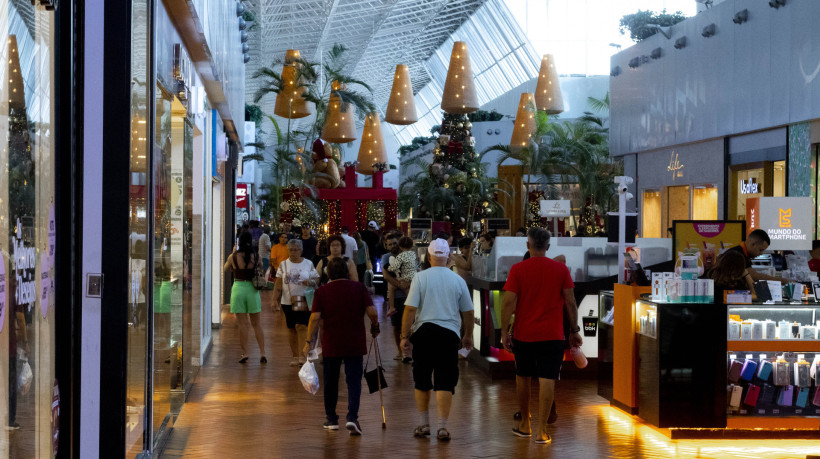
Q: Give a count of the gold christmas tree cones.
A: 7